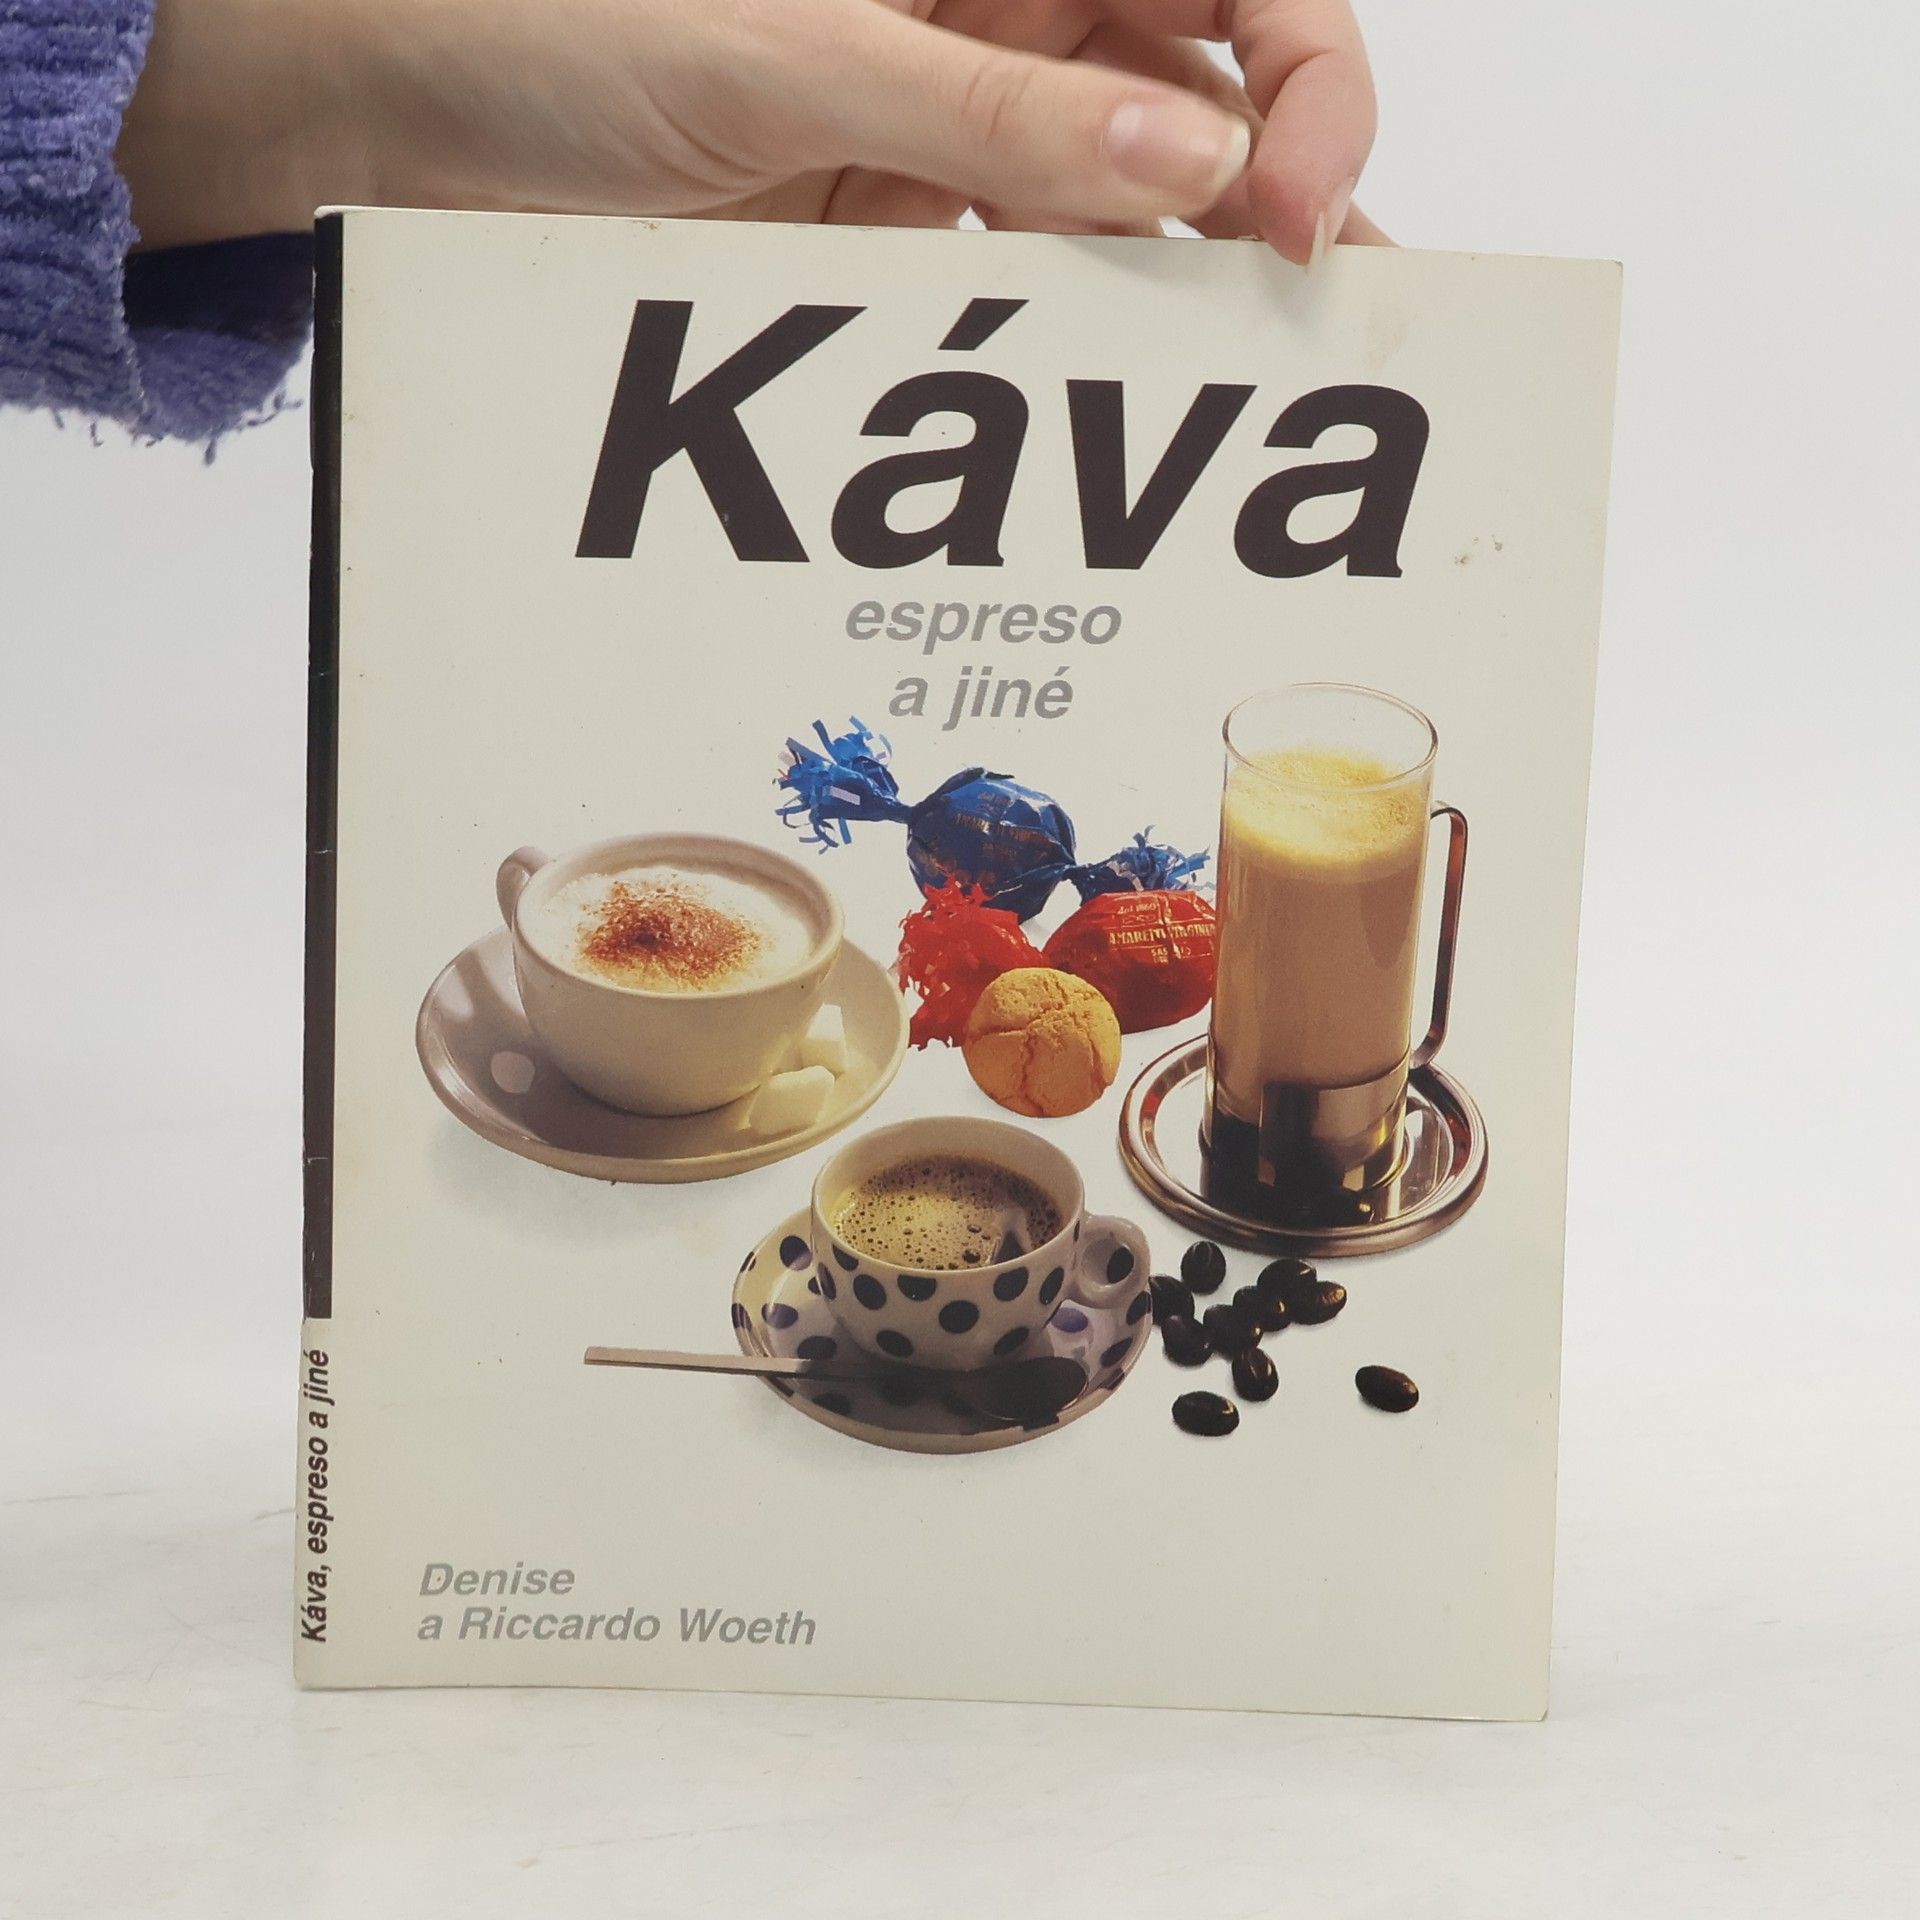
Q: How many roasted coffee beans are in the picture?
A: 10